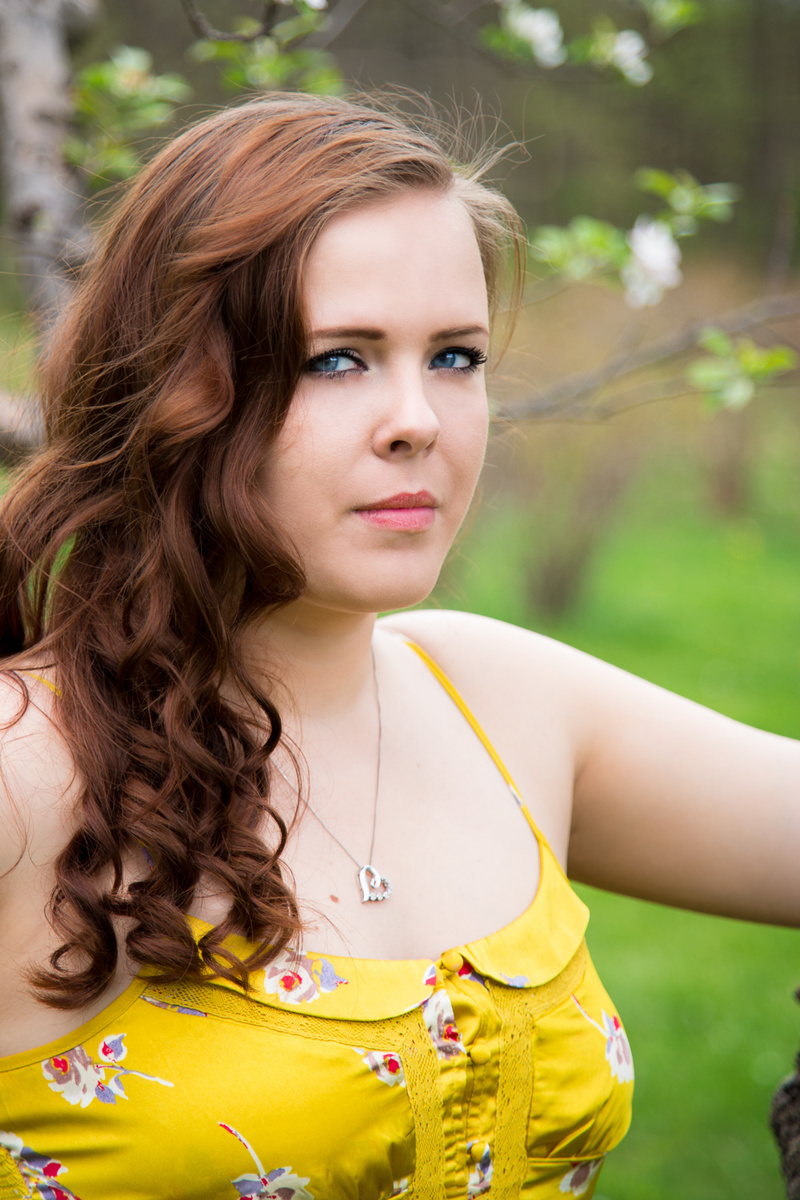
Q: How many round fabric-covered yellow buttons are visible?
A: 3